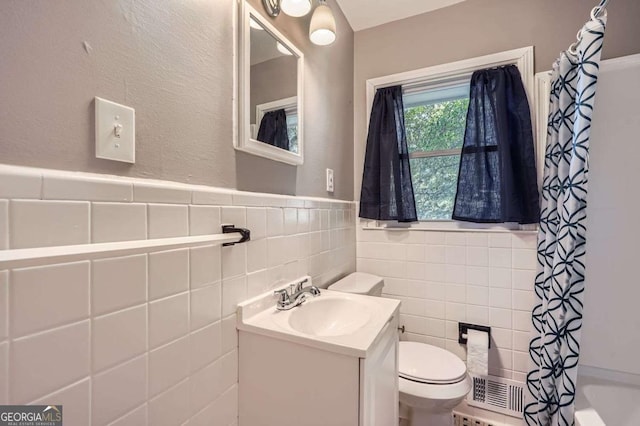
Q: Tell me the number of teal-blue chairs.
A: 0